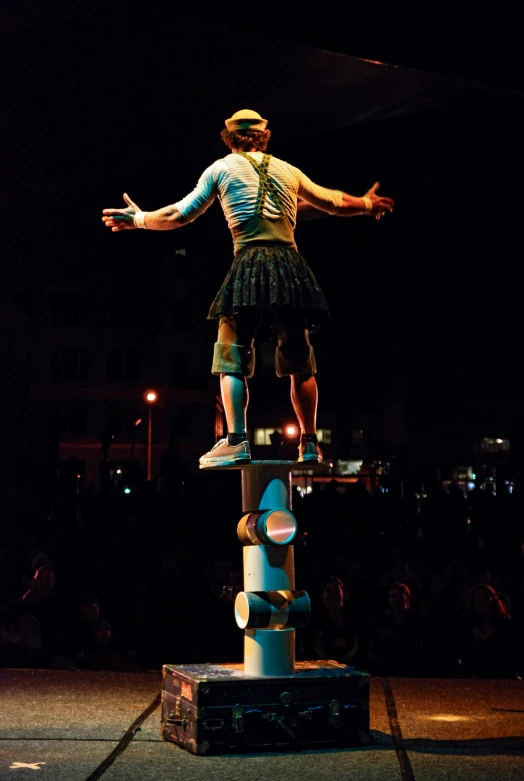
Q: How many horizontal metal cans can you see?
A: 2